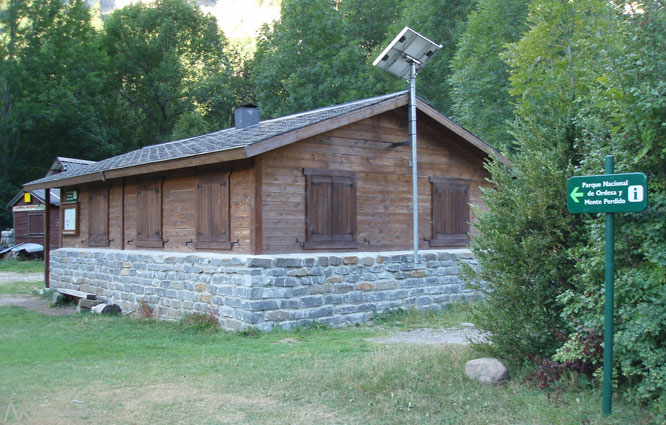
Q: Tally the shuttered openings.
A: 5